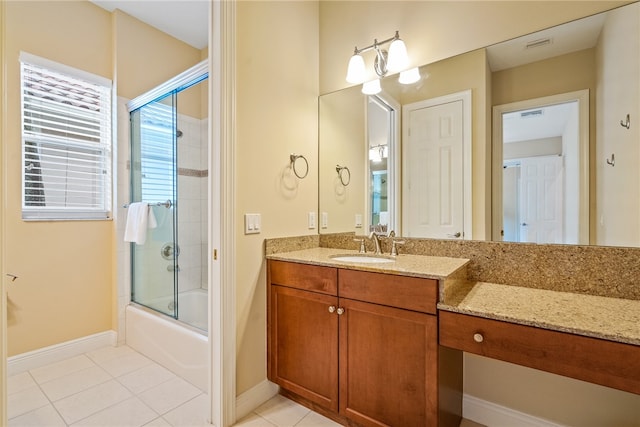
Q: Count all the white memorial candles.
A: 0